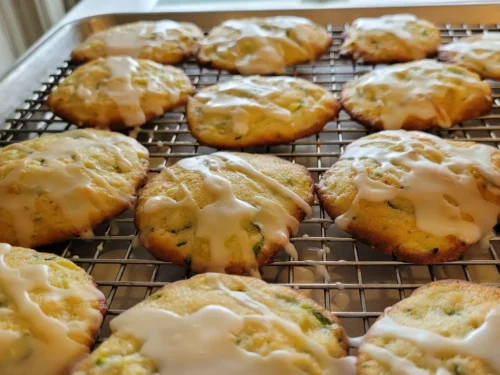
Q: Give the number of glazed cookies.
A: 13